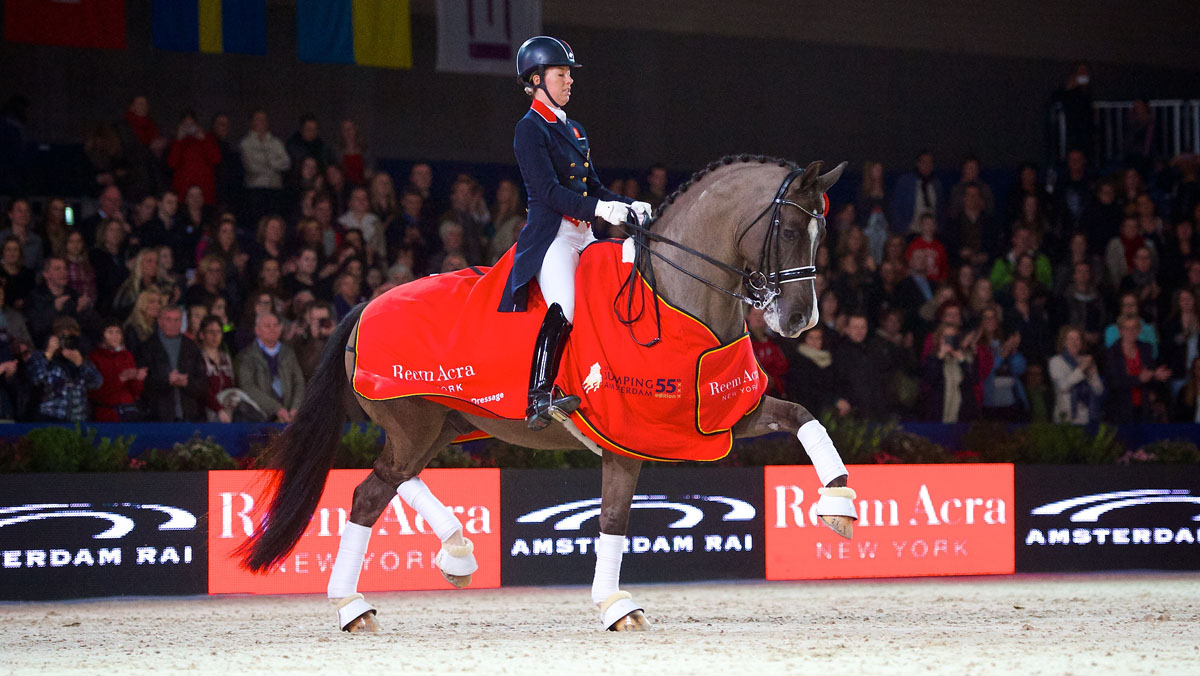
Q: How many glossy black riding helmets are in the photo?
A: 1